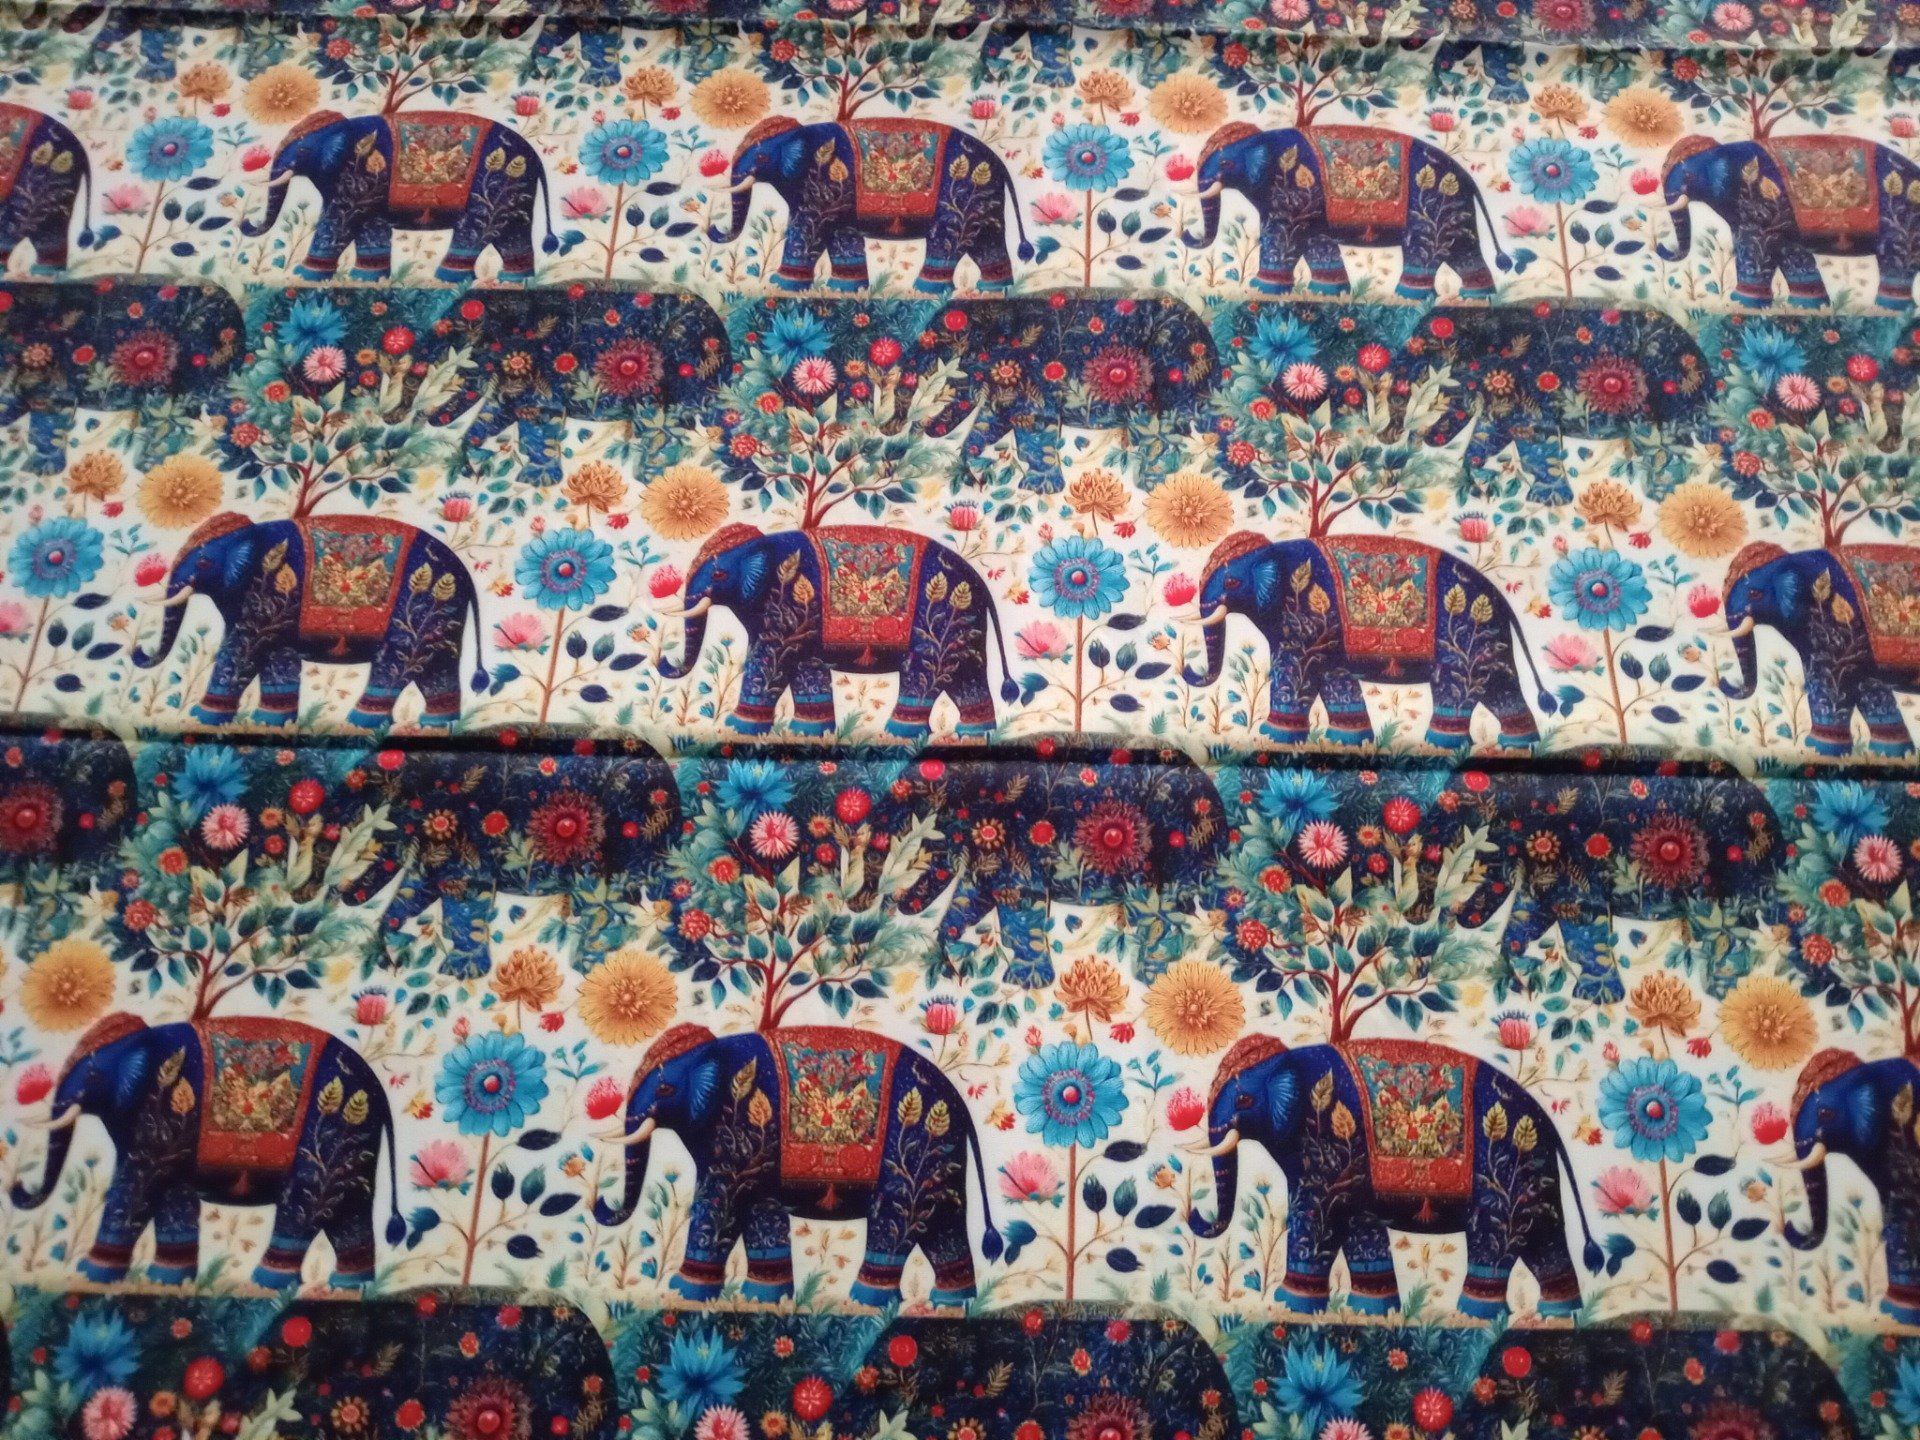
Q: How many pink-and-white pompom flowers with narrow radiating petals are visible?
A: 15